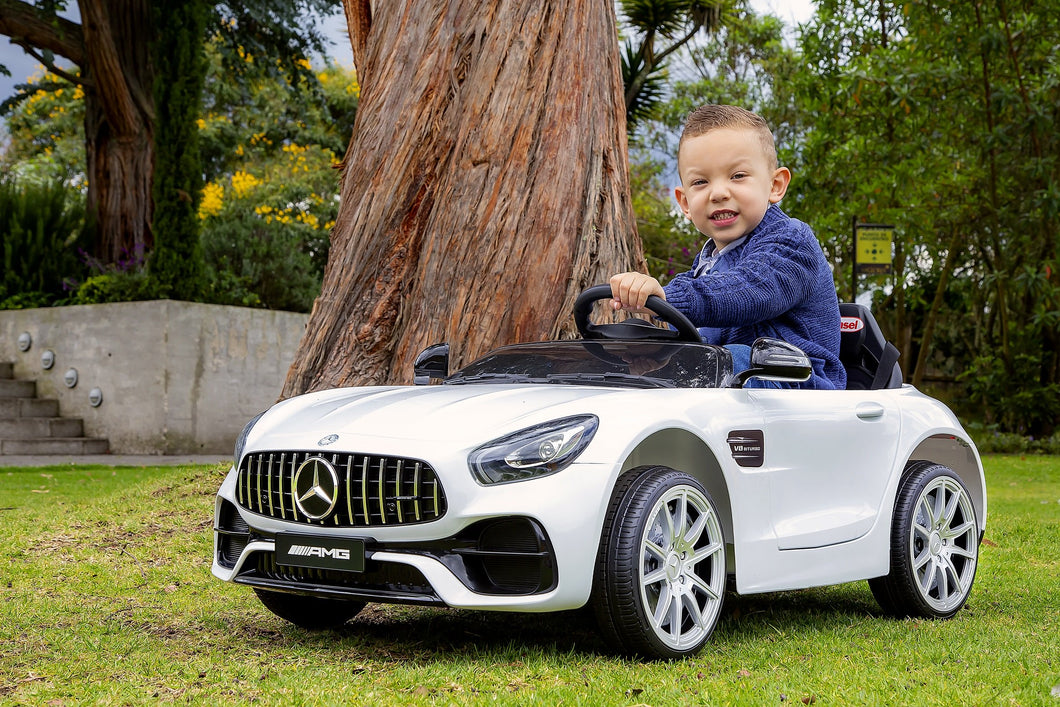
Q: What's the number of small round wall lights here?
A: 4